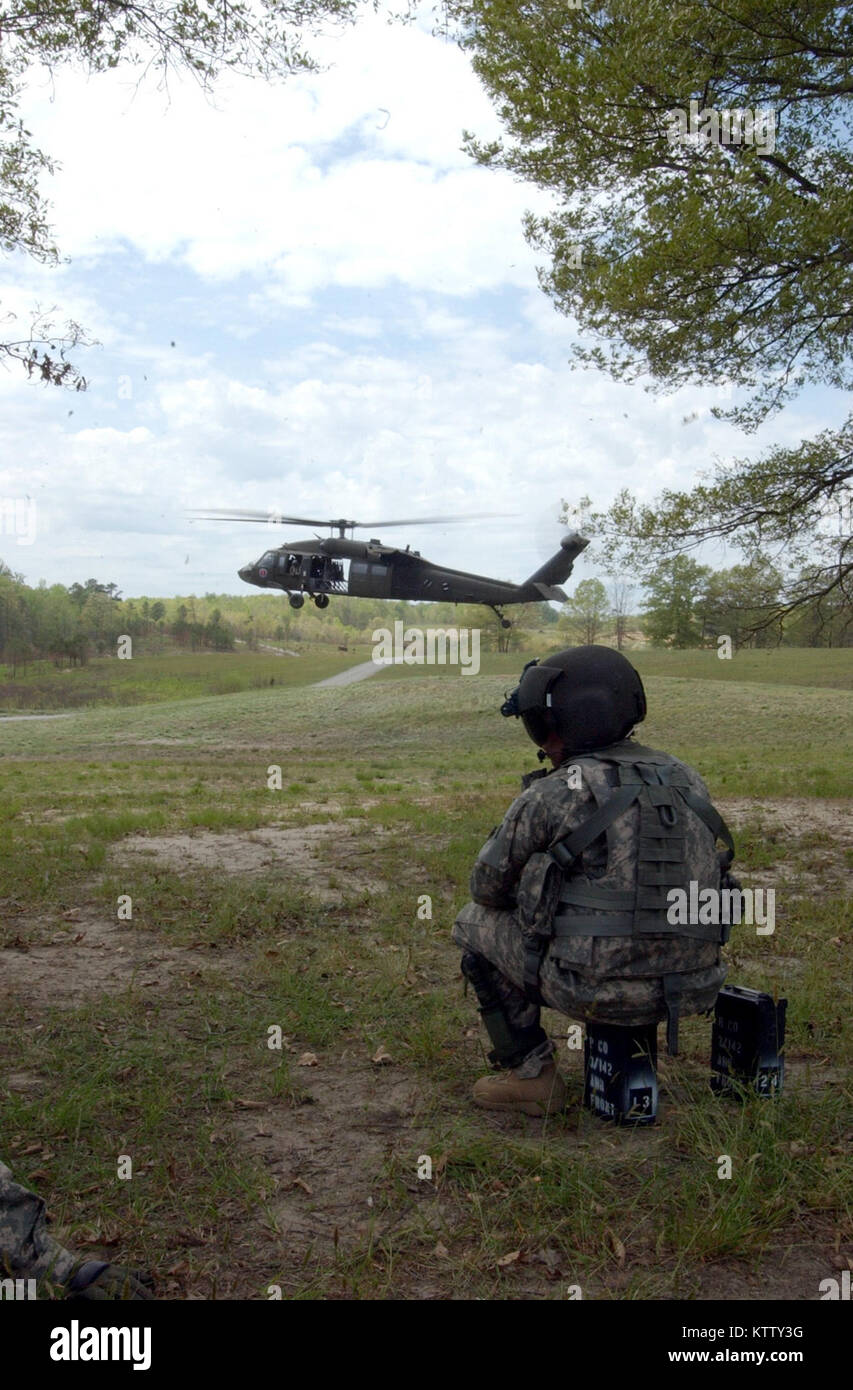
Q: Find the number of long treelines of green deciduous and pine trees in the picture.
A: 1